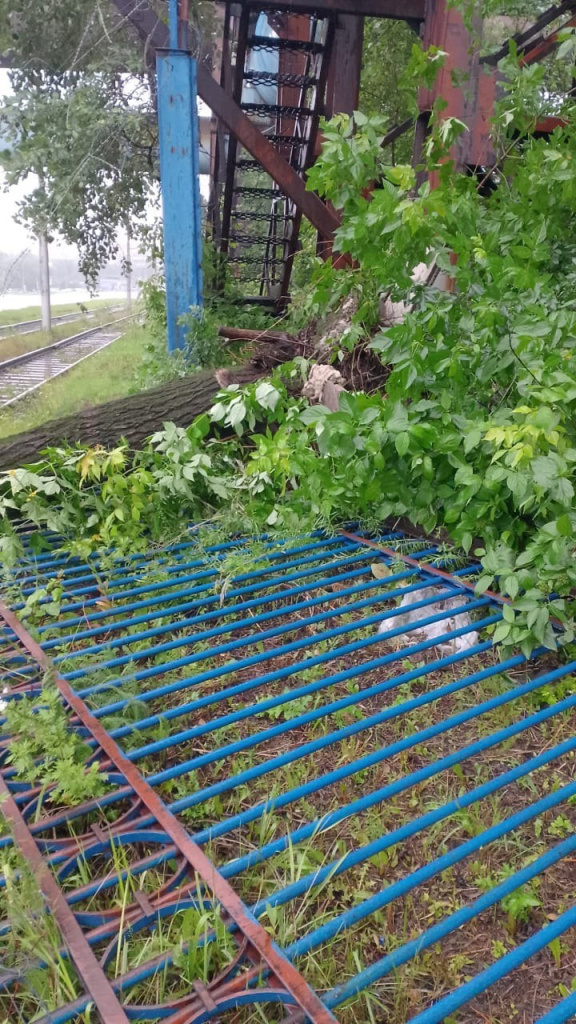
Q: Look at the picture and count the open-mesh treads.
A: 11